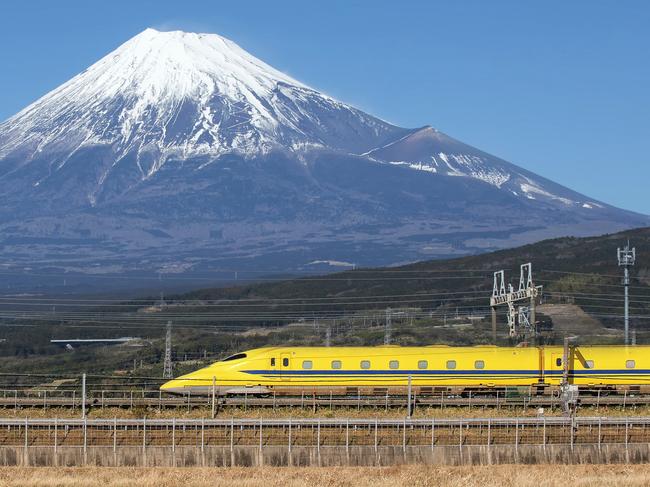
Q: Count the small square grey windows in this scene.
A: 9